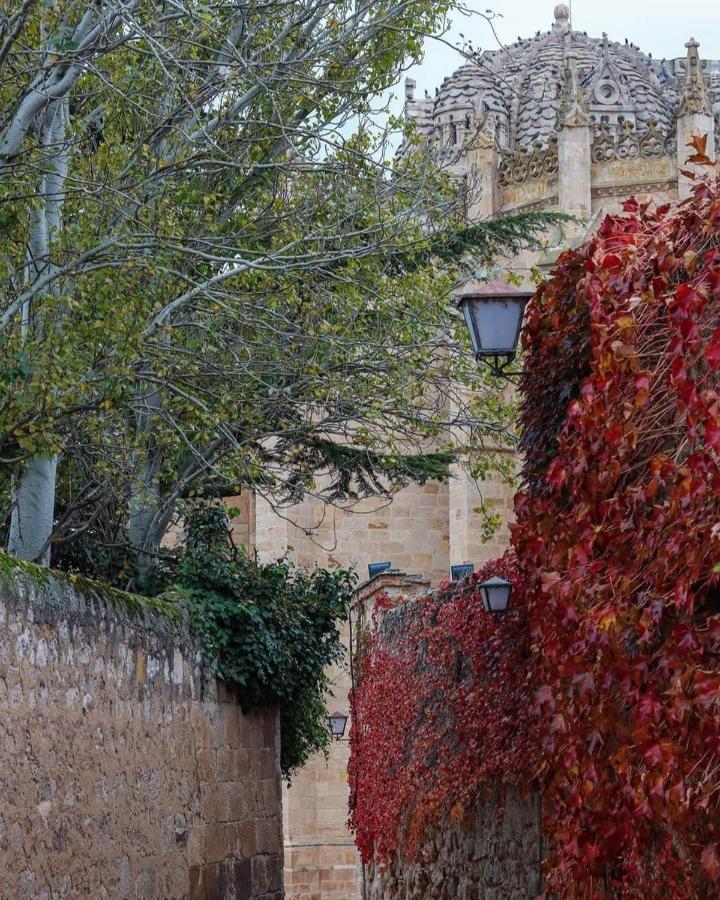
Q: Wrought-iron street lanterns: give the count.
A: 3